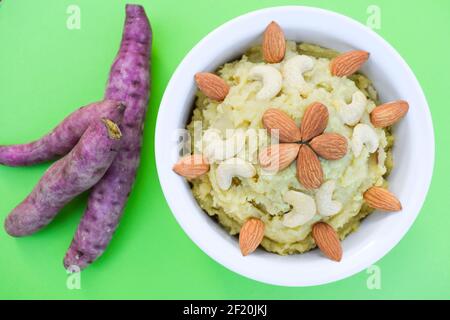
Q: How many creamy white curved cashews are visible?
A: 8